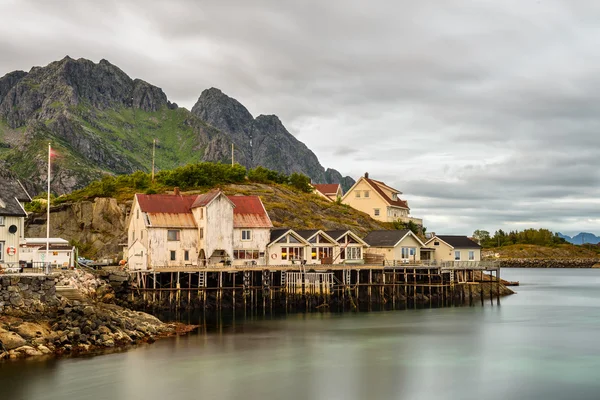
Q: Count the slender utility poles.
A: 2